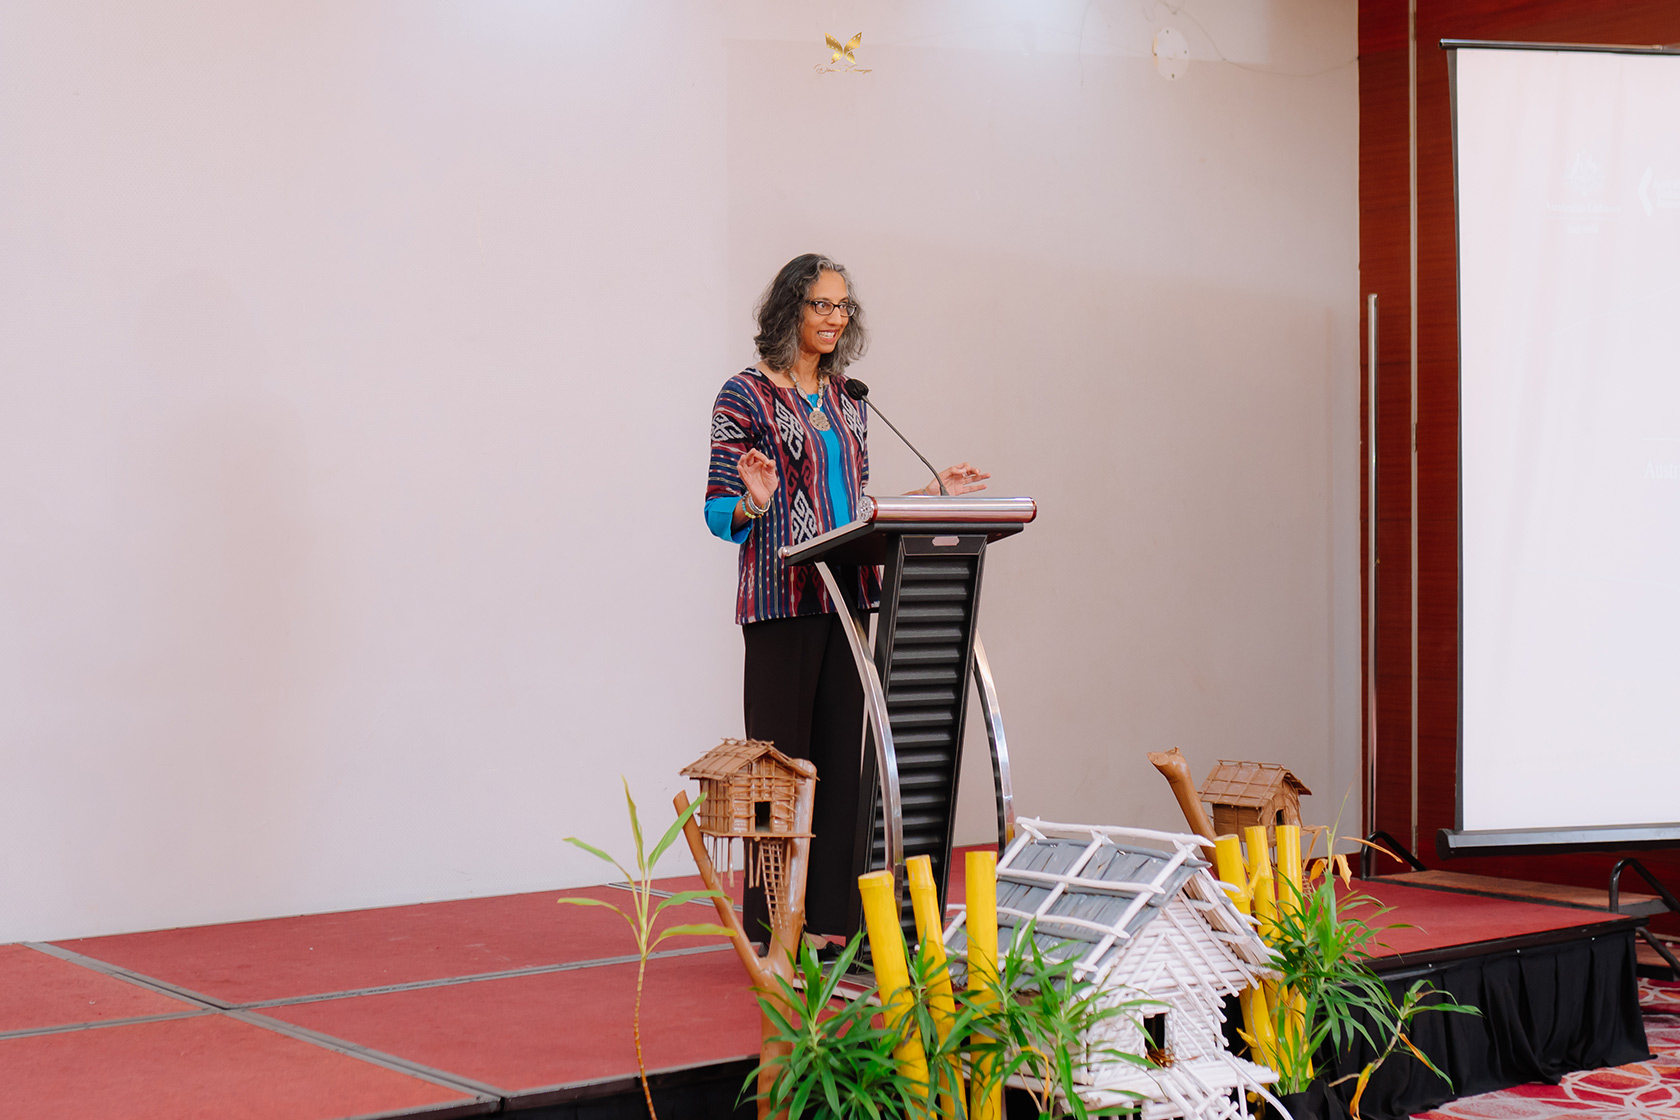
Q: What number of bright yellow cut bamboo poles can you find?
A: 6